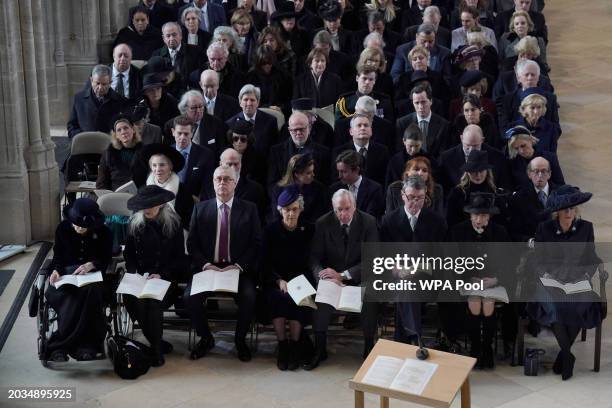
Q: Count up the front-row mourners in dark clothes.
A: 8